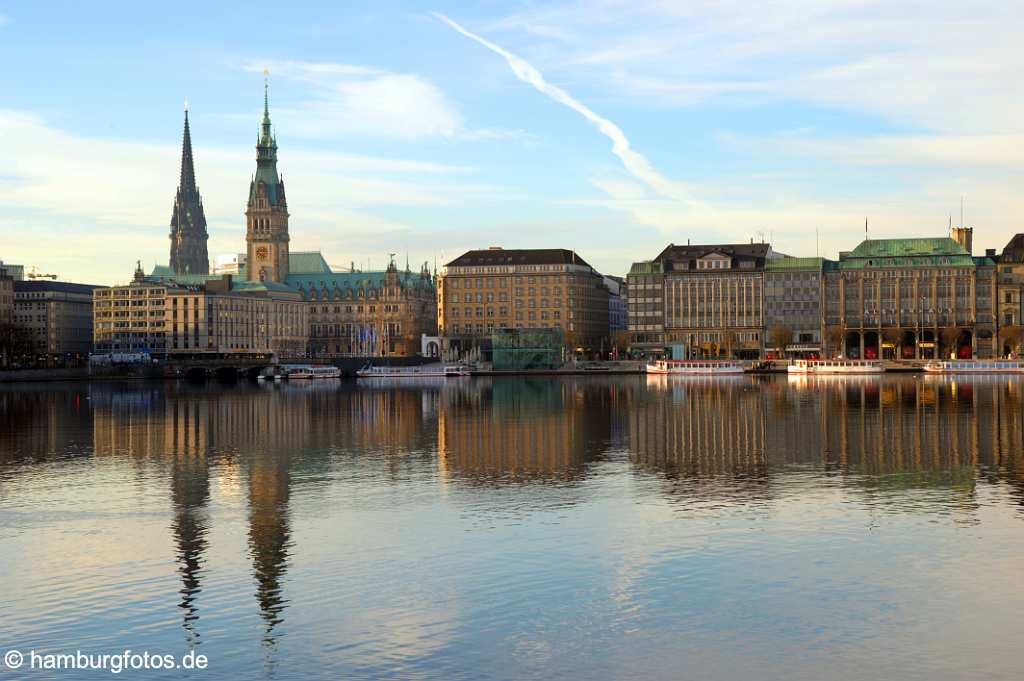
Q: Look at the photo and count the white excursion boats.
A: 5